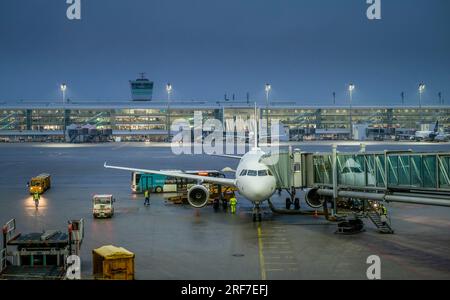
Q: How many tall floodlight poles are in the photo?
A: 5